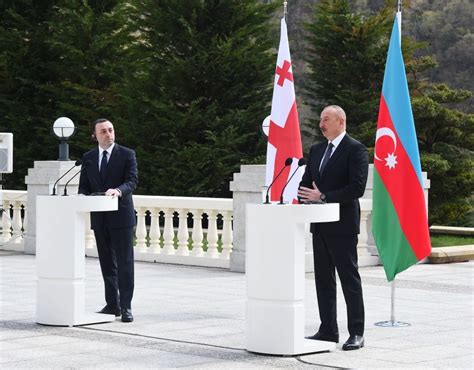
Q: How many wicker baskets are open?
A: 0